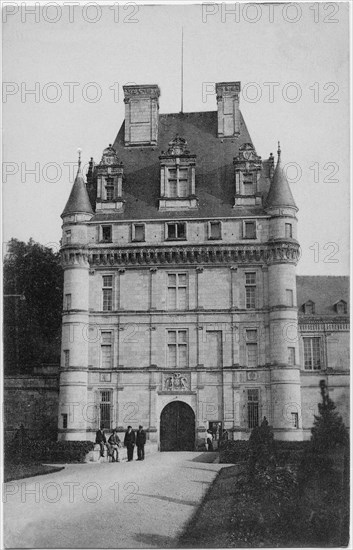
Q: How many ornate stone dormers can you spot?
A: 3